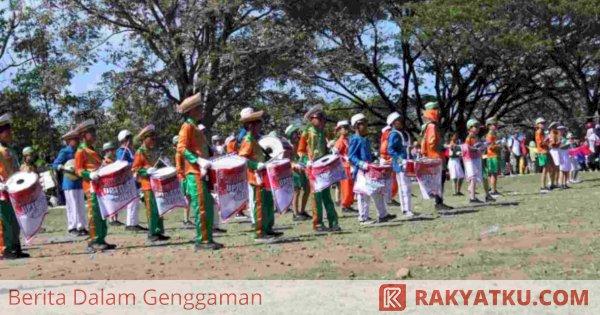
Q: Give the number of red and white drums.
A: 8